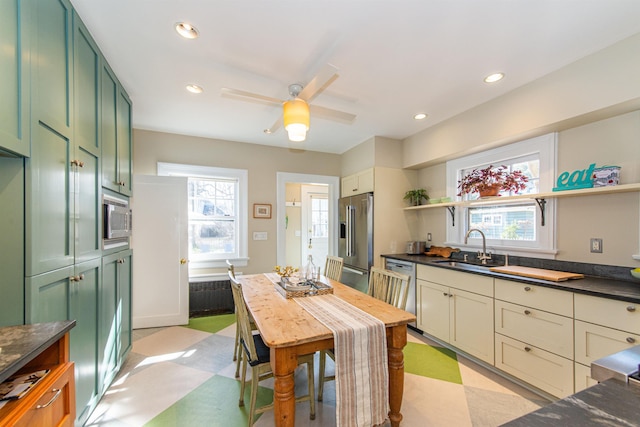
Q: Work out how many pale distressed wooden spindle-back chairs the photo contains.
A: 4